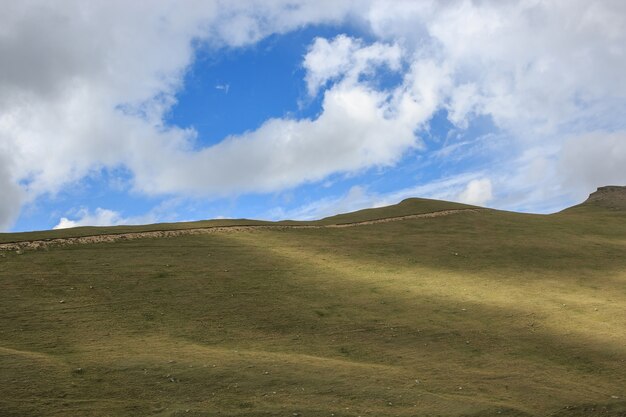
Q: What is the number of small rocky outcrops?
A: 1